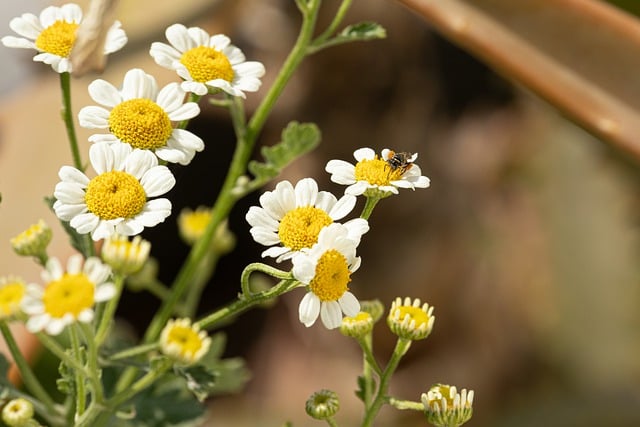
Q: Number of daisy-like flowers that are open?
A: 8